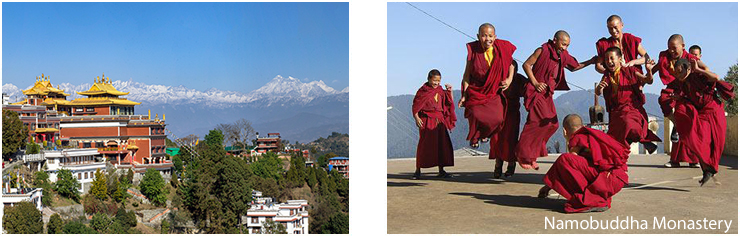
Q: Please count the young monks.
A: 10